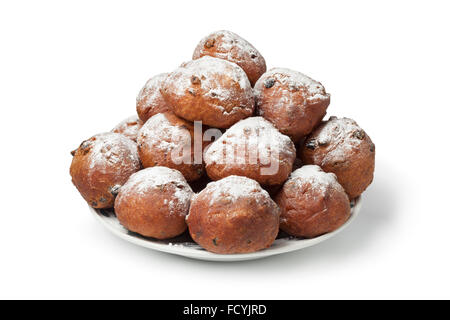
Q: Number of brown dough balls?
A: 12